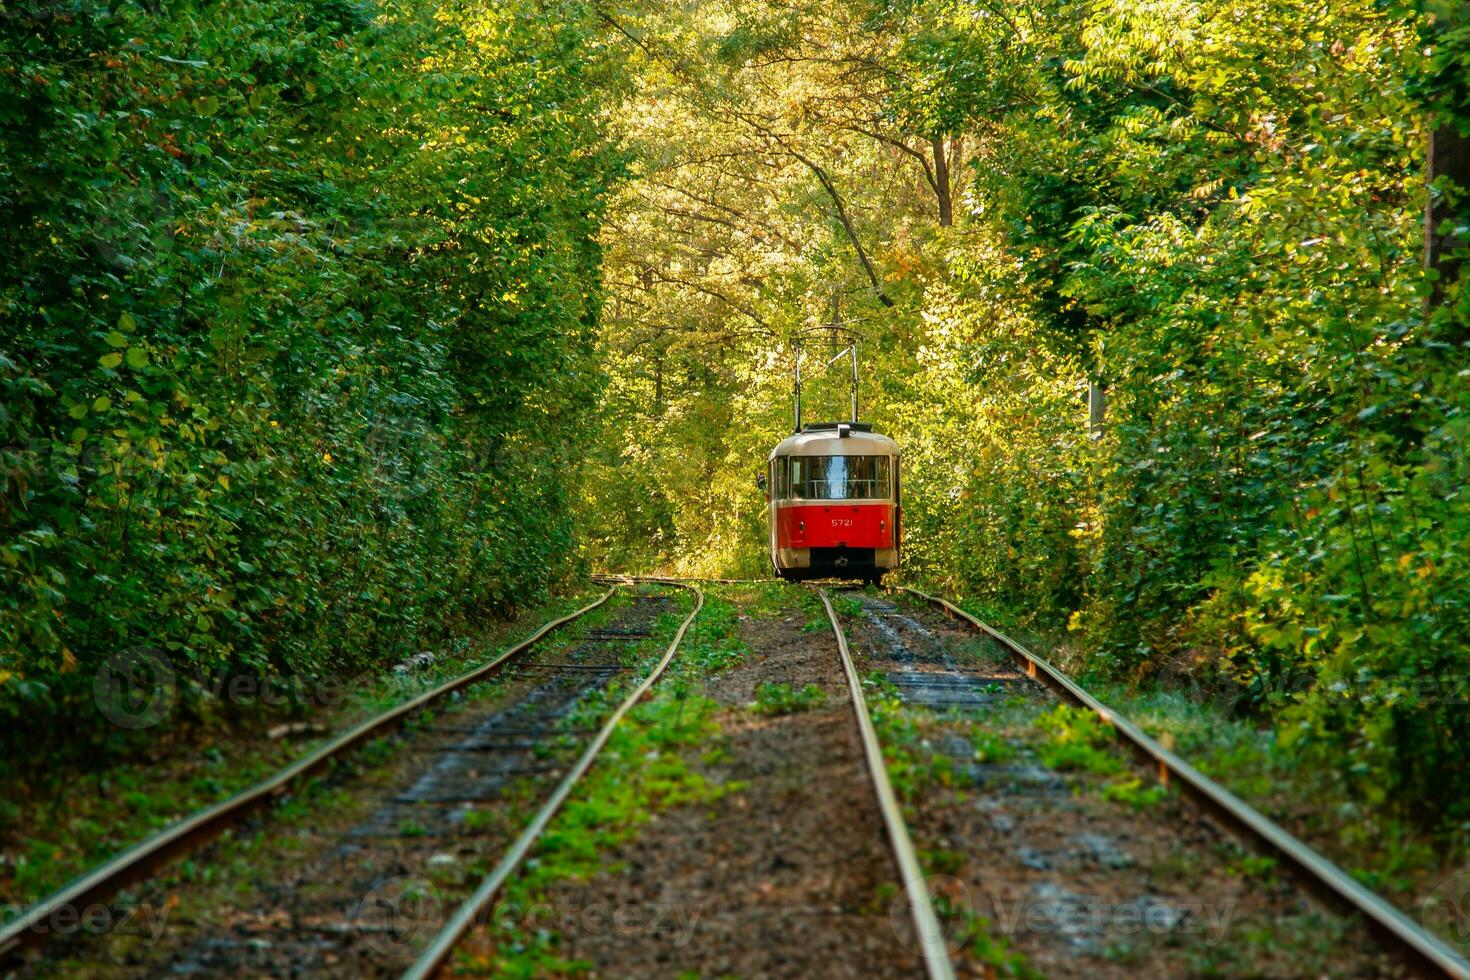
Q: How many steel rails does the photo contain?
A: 4